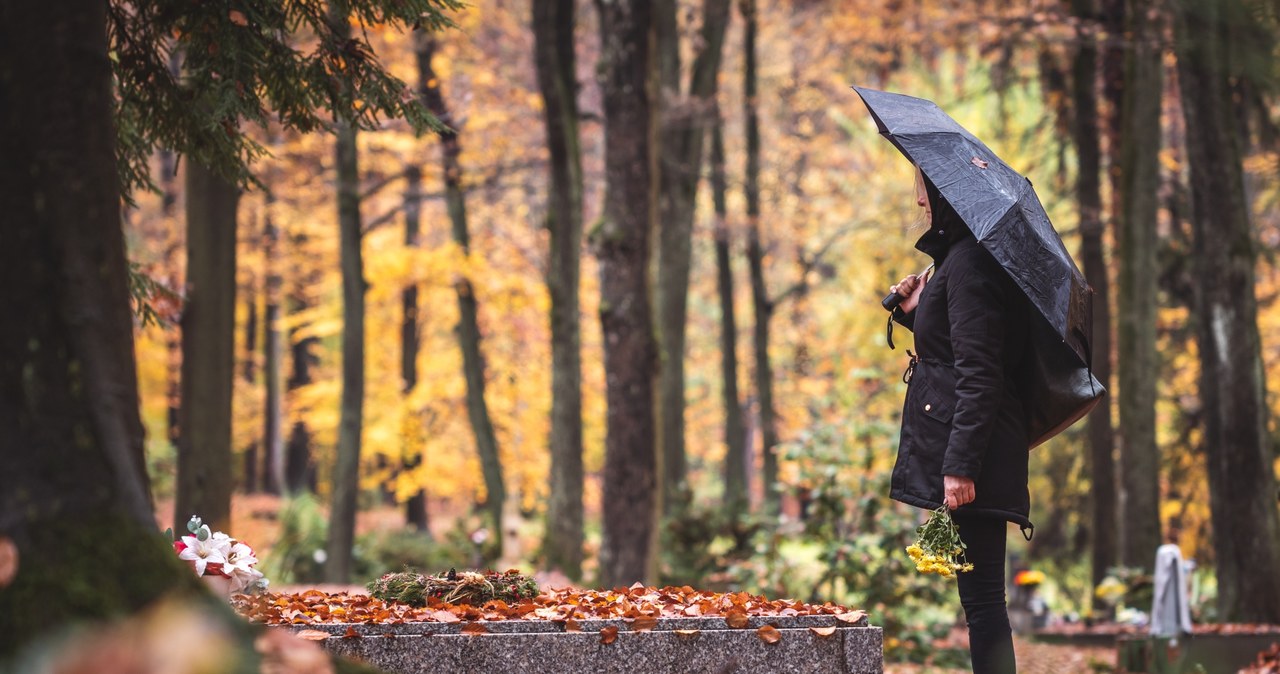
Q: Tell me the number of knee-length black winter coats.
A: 1